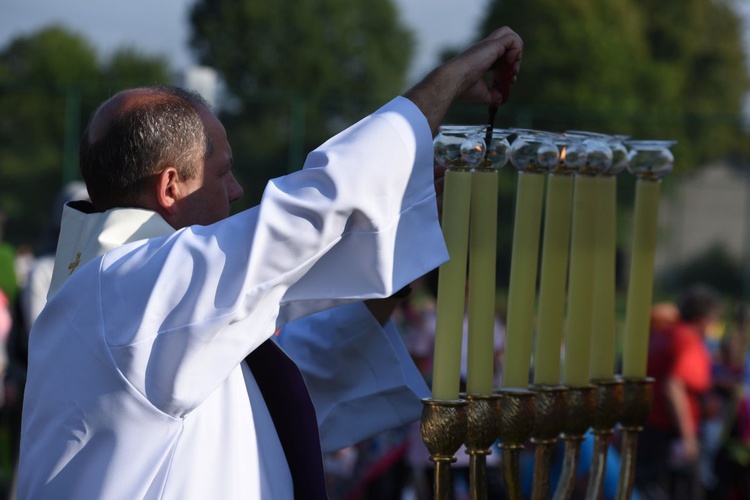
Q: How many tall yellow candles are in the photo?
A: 7